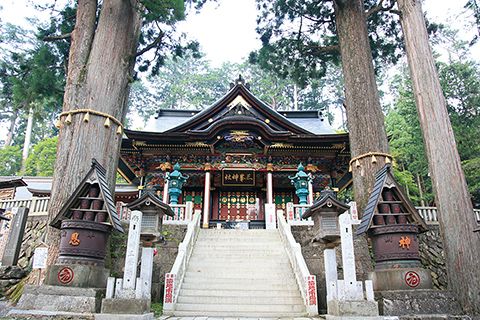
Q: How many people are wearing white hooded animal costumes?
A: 0